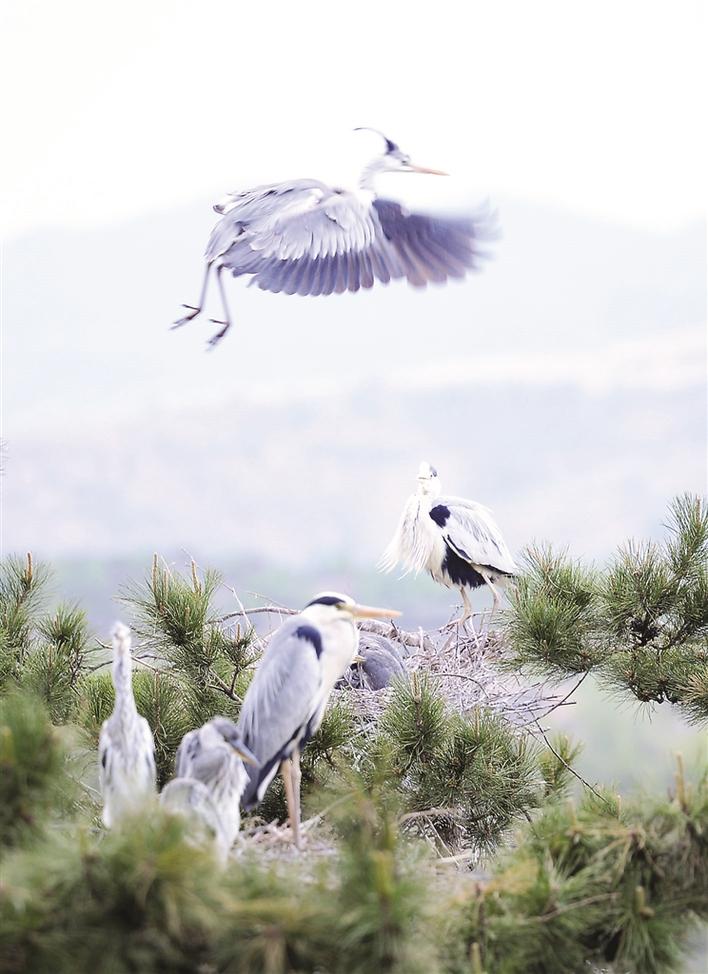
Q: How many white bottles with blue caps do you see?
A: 0